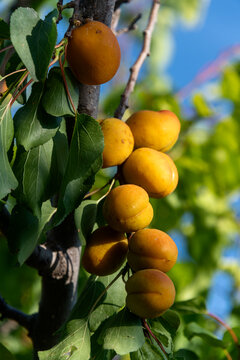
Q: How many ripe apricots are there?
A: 8